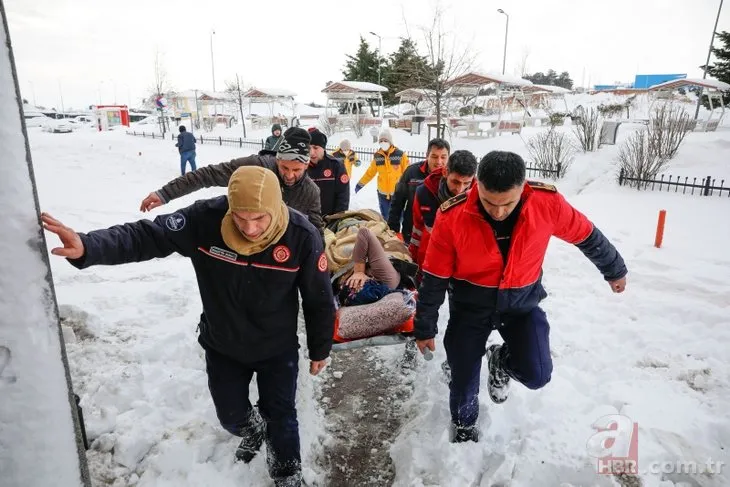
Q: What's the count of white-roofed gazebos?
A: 7